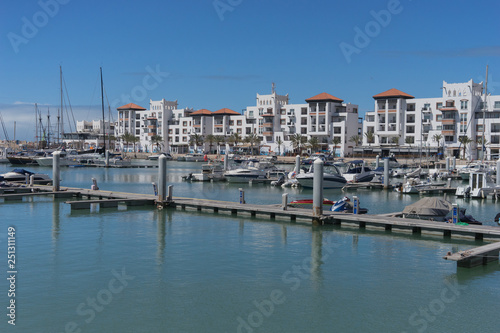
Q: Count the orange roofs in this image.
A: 5